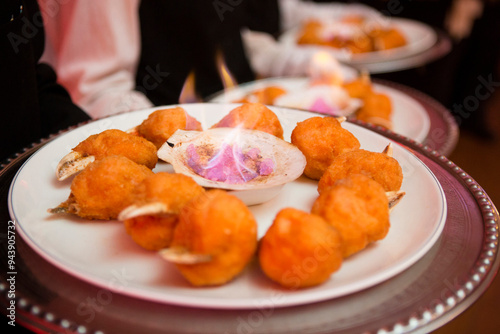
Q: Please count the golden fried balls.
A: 10